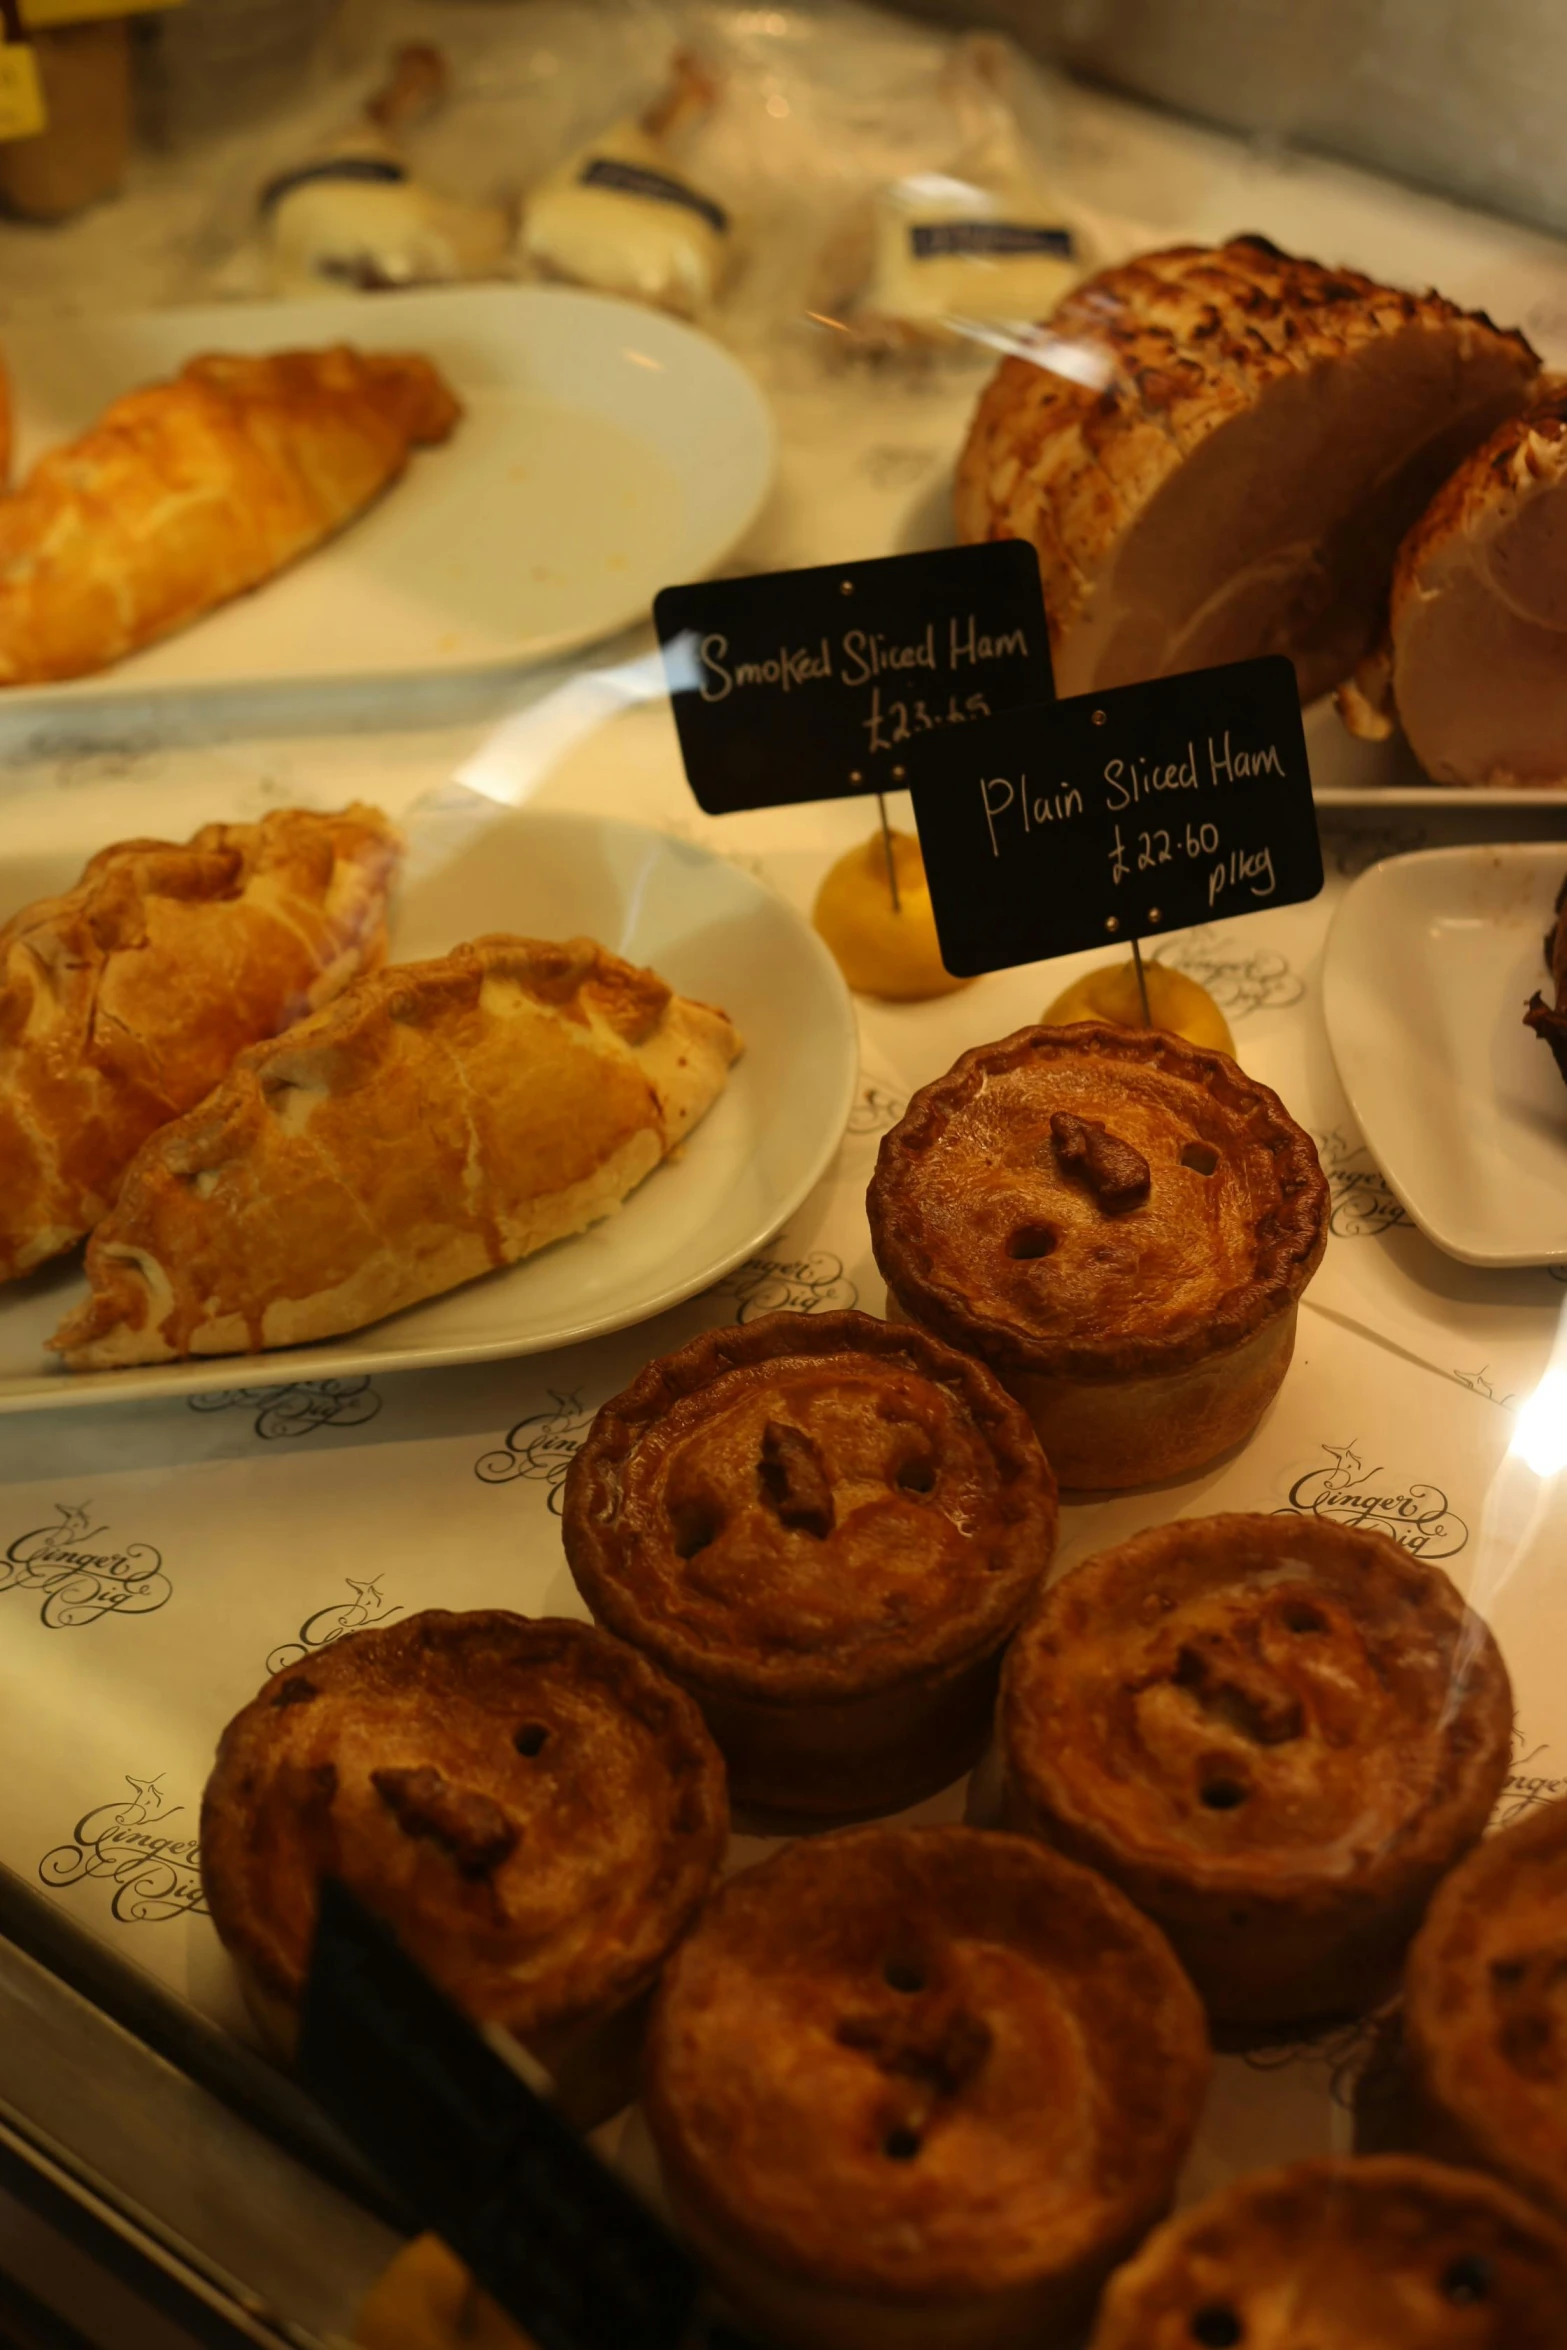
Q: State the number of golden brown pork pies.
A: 7